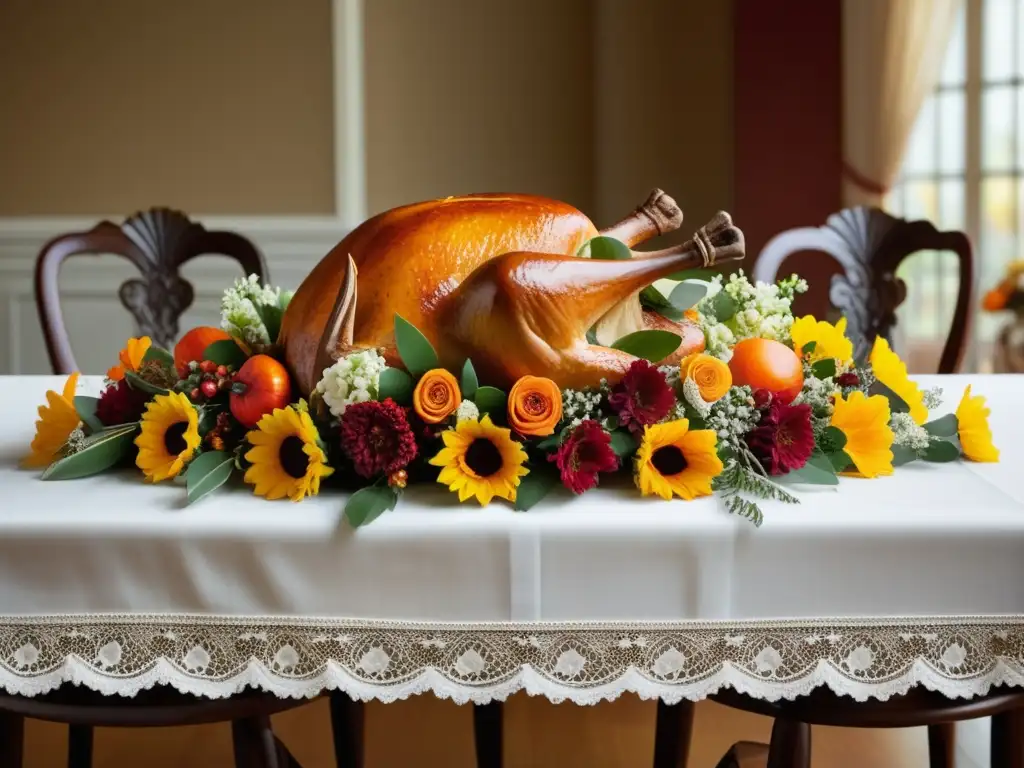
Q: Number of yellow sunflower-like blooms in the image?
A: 9